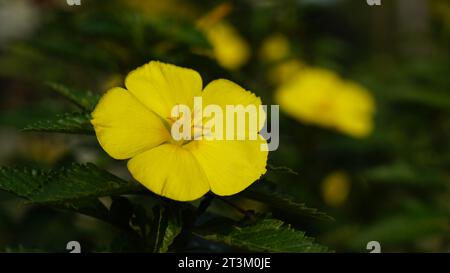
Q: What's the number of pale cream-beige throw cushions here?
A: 0